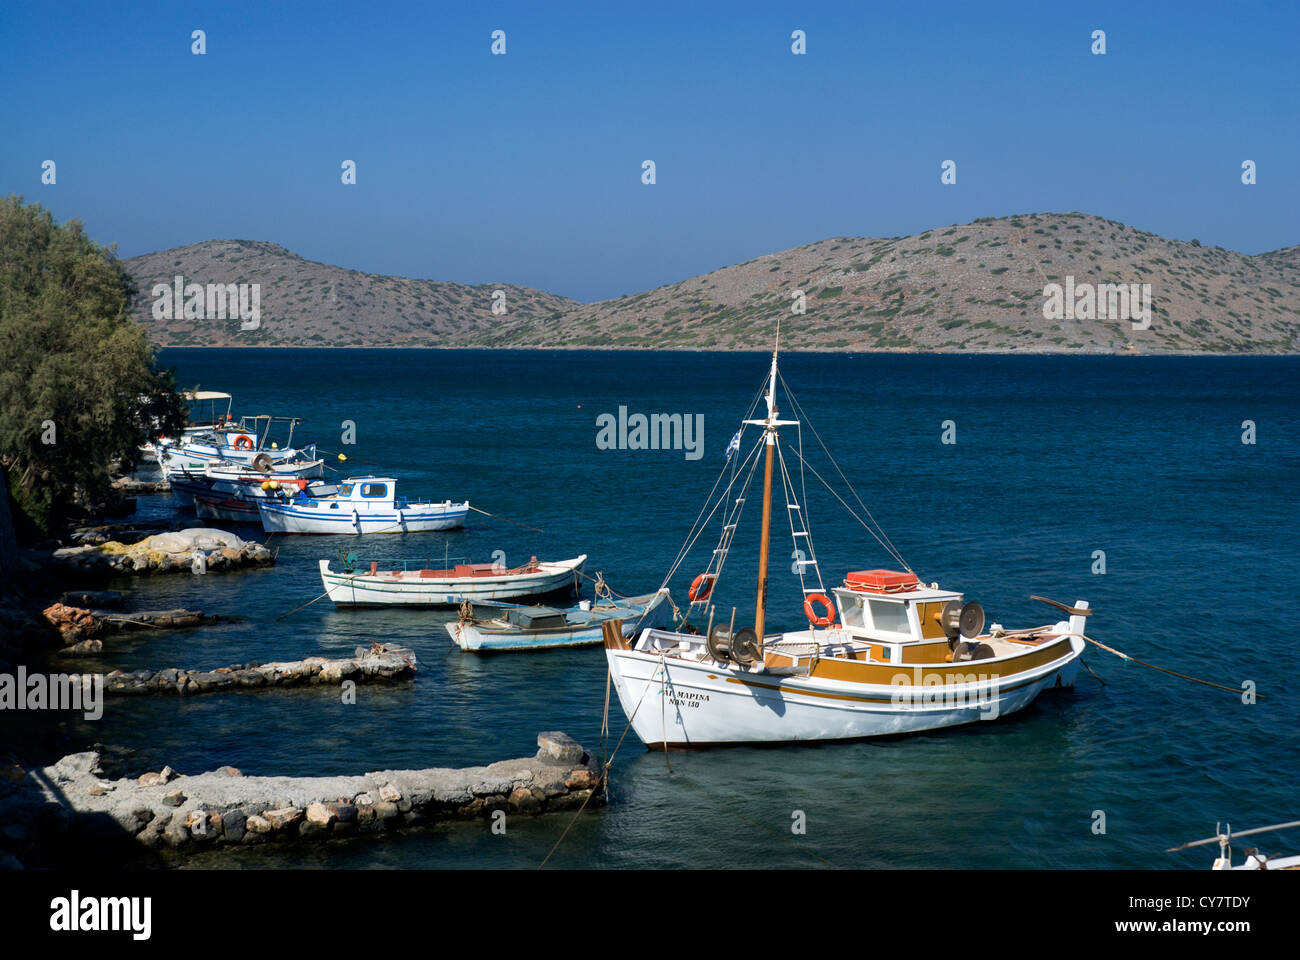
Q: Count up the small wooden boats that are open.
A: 2